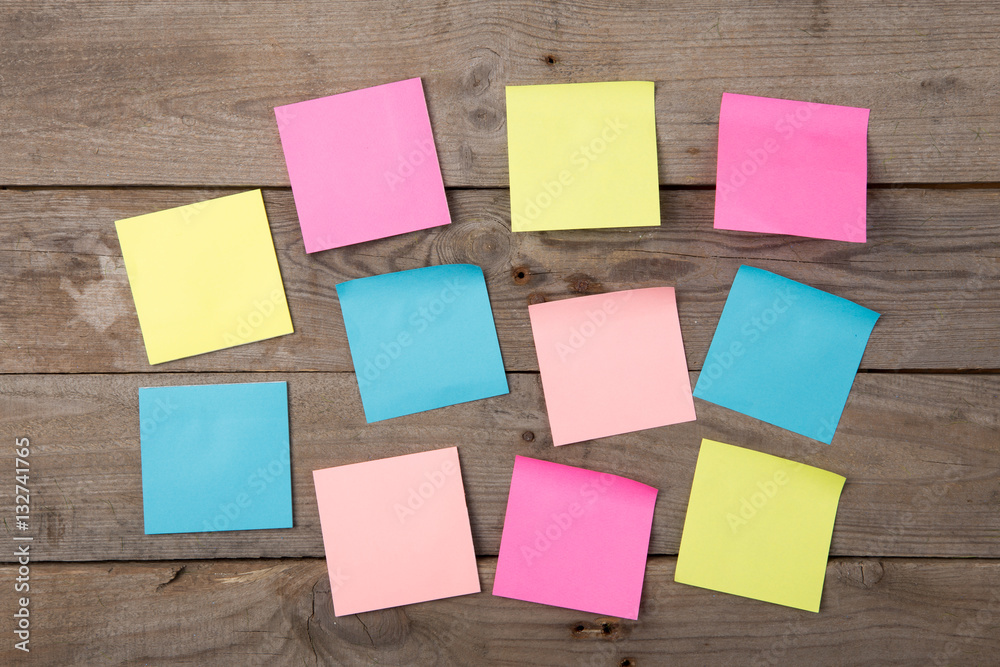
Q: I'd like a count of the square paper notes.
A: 11